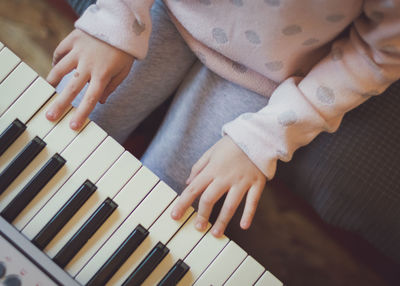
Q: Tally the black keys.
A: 8